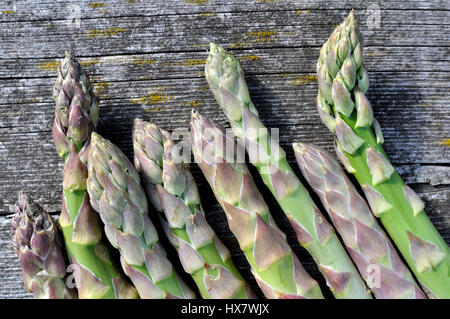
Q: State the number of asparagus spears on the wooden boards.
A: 8